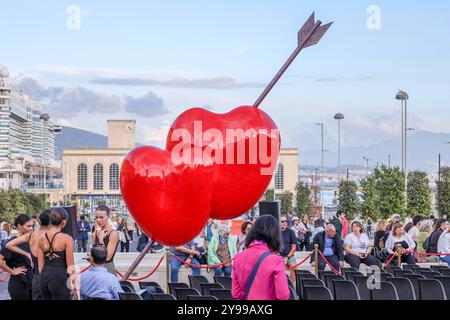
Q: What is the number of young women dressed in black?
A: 4